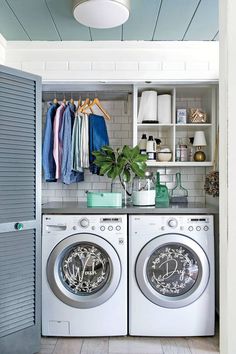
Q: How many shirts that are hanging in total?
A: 3